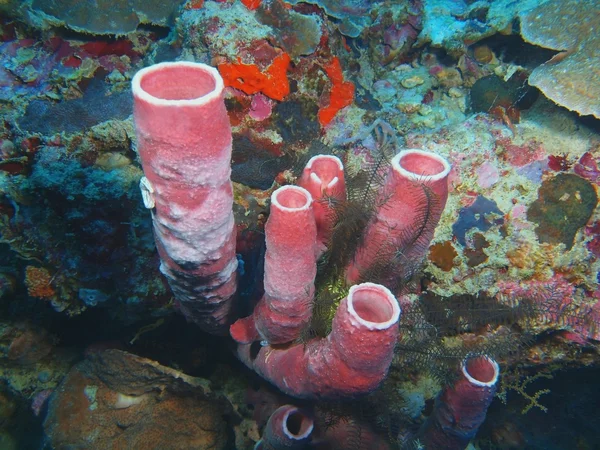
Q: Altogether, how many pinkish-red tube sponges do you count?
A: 7